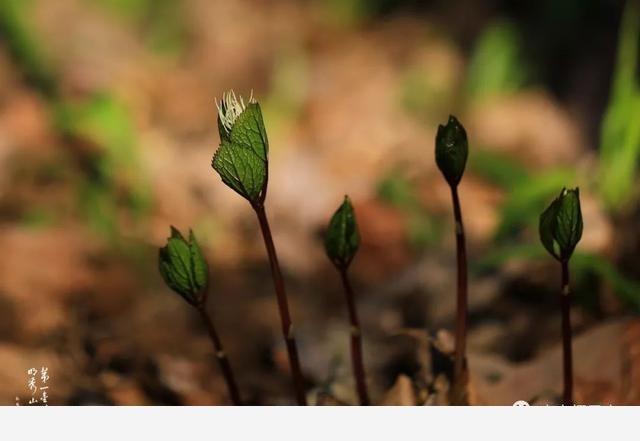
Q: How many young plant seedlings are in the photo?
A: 5